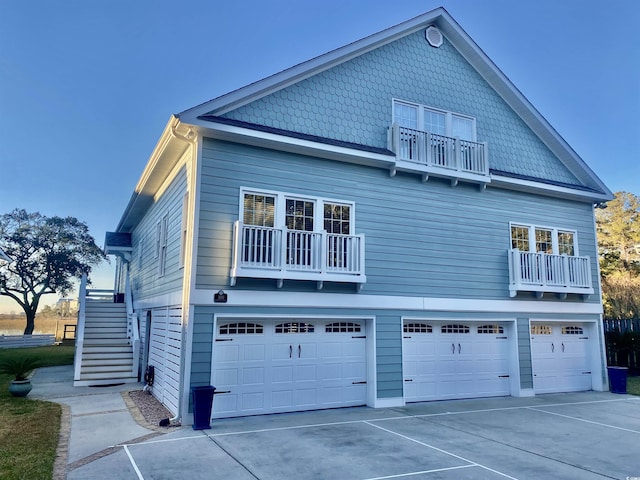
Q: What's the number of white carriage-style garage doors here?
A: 3